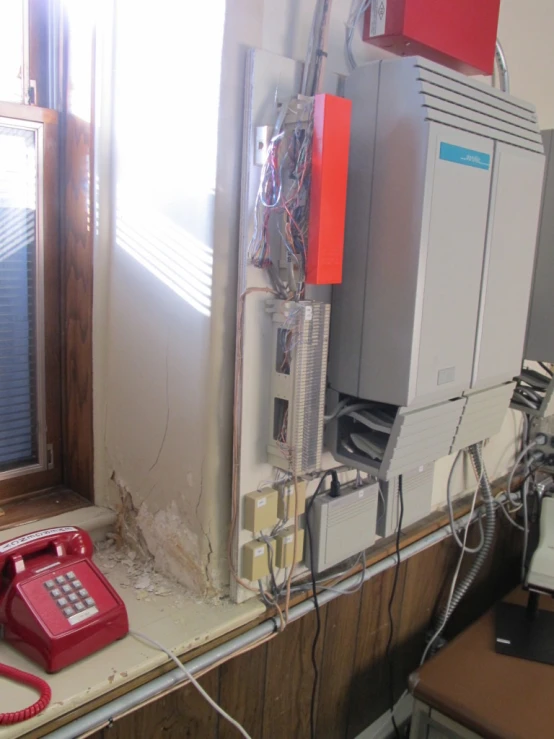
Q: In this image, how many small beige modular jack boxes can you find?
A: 4